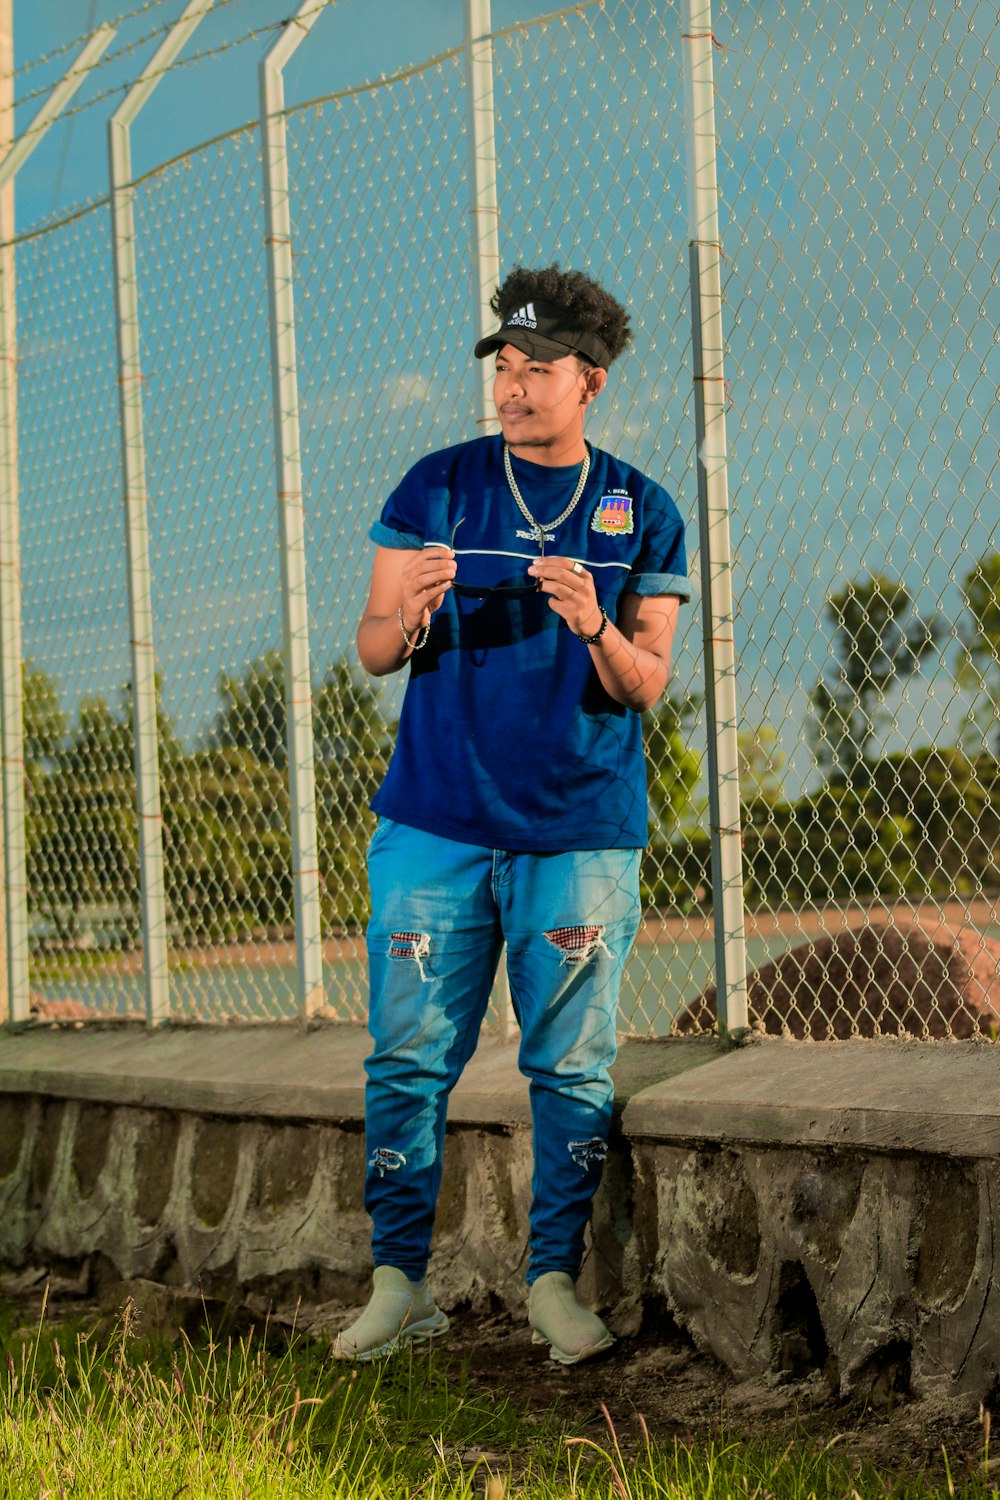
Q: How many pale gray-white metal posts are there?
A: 5